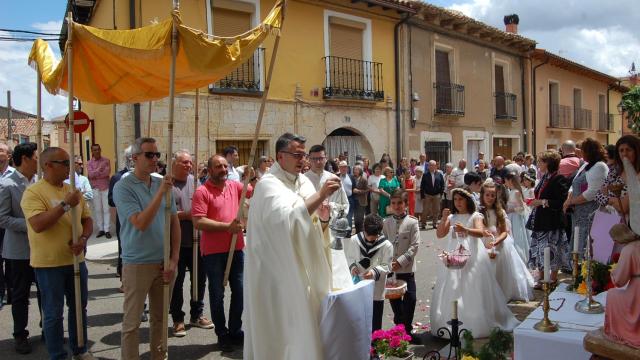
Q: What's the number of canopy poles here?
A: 6